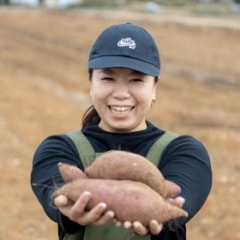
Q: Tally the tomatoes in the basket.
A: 0